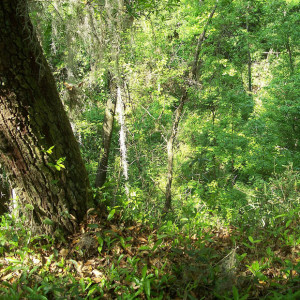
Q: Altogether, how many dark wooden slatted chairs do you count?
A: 0